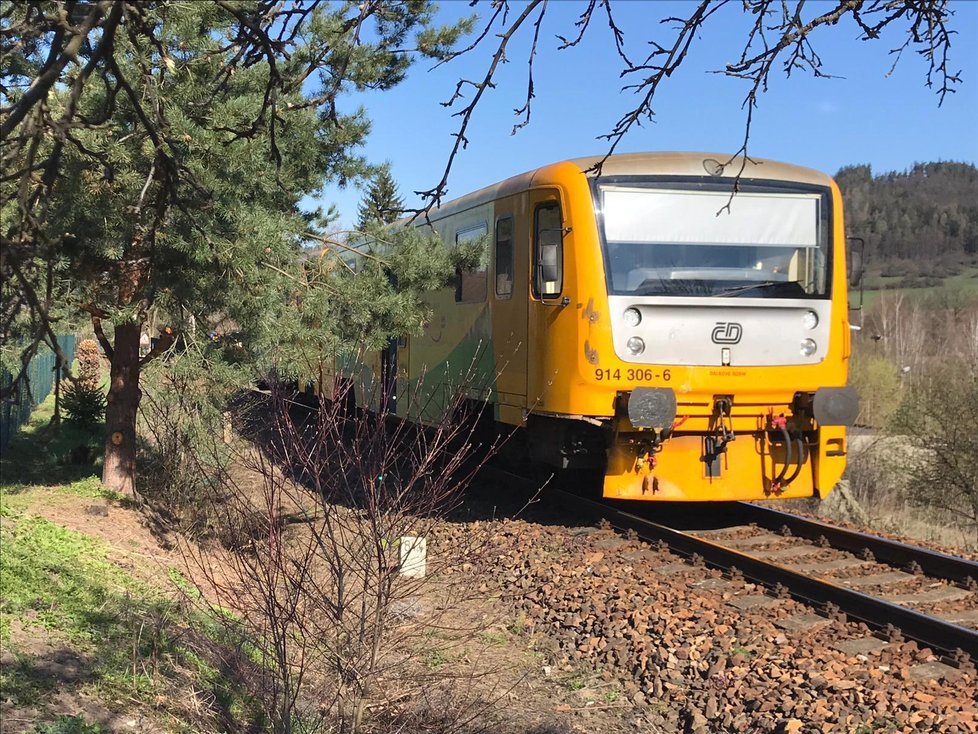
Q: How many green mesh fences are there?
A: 1